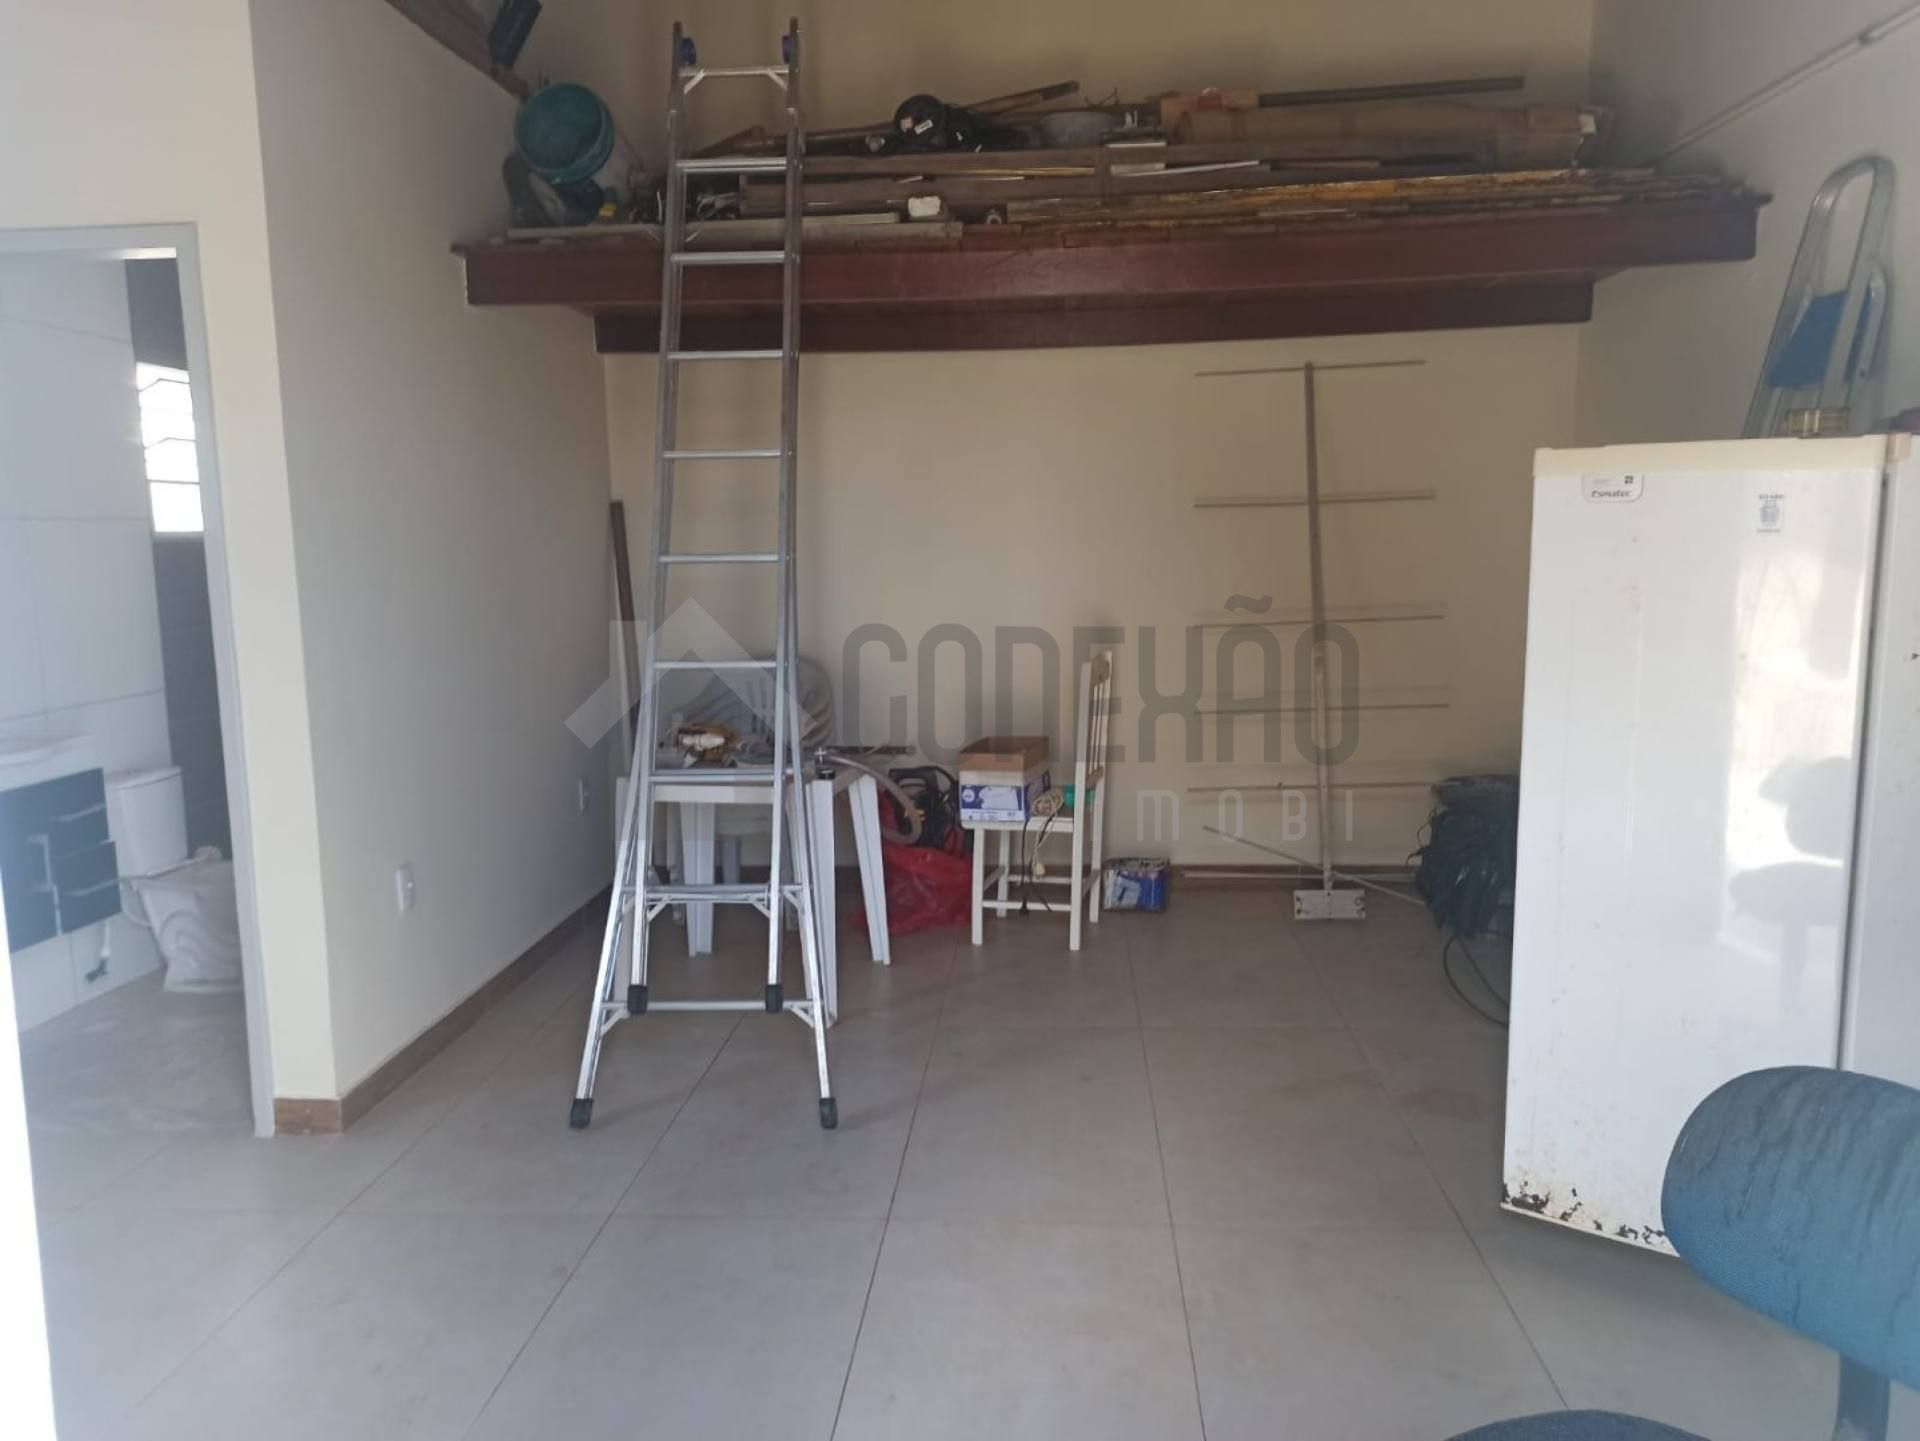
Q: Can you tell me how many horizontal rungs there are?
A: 10